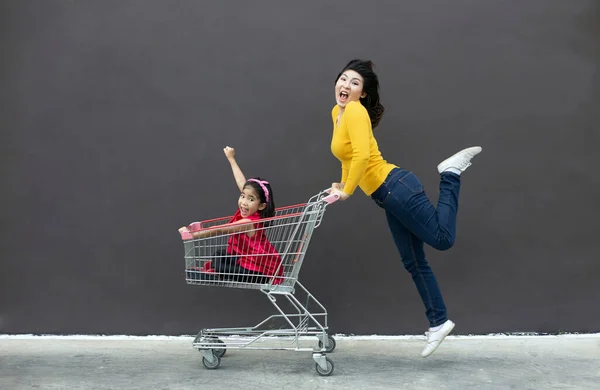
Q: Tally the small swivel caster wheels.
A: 4